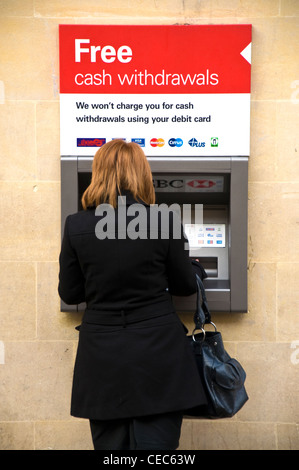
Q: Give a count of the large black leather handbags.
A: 1